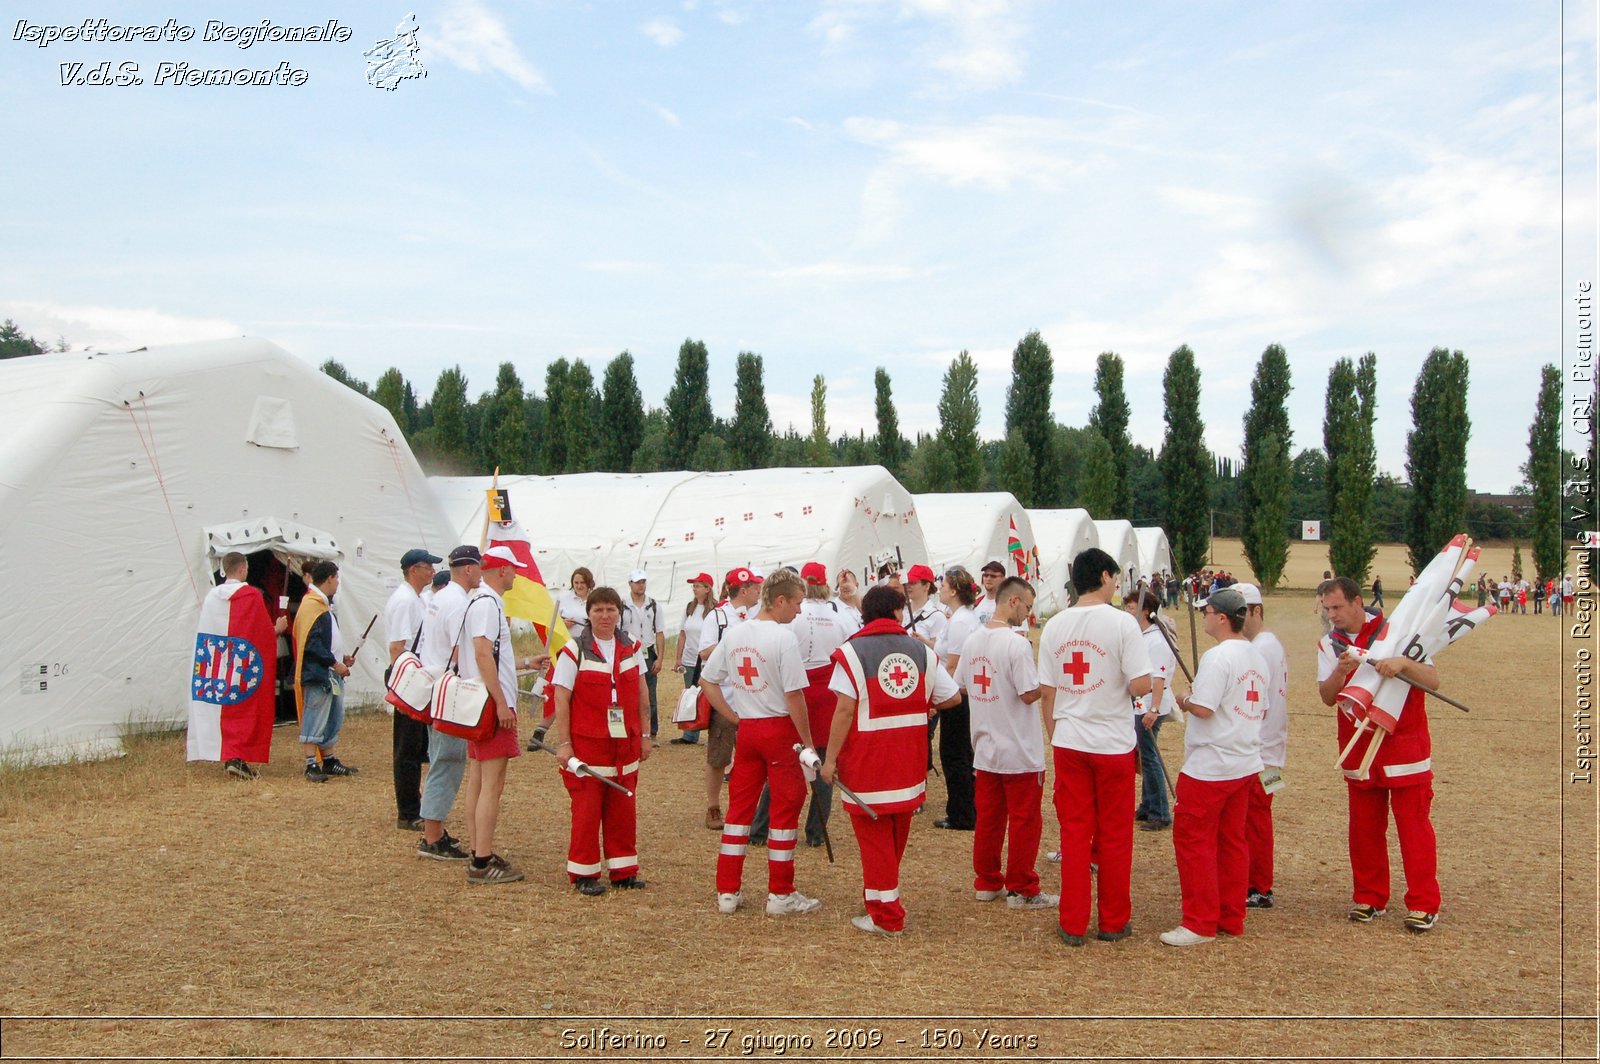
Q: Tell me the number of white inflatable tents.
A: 6